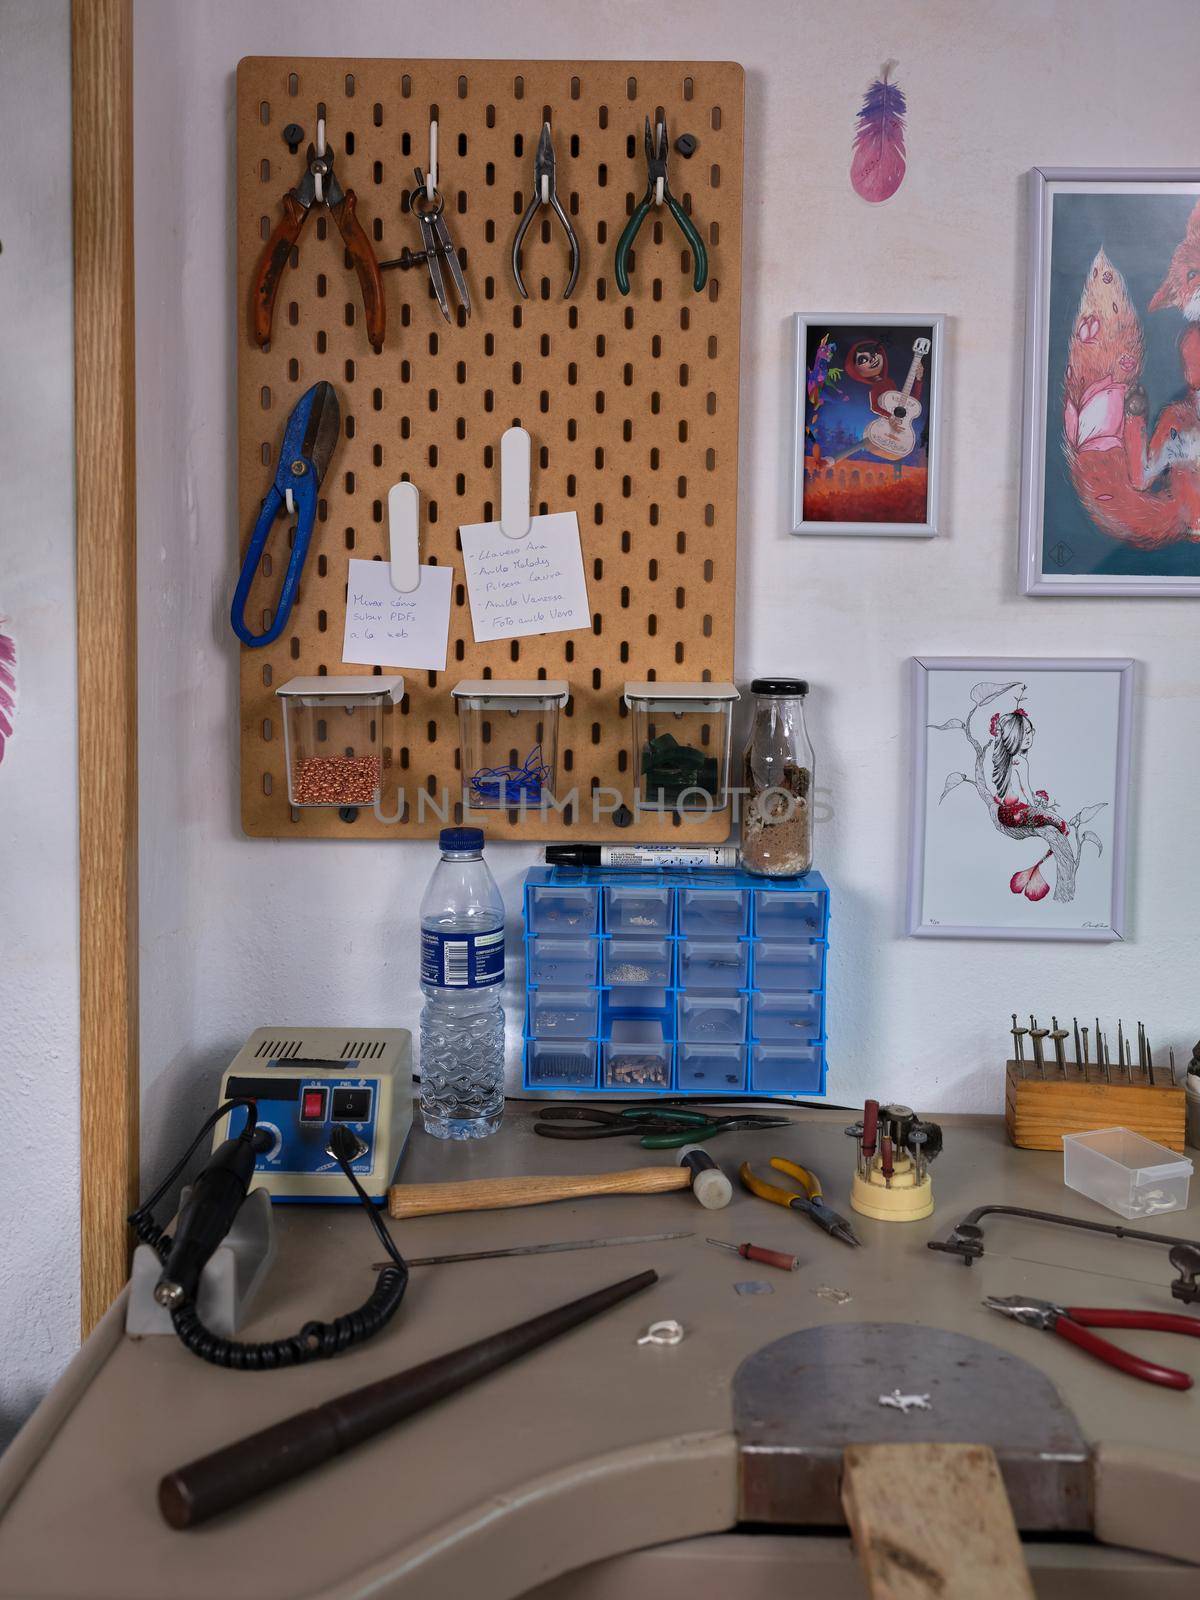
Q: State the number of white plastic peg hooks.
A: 5